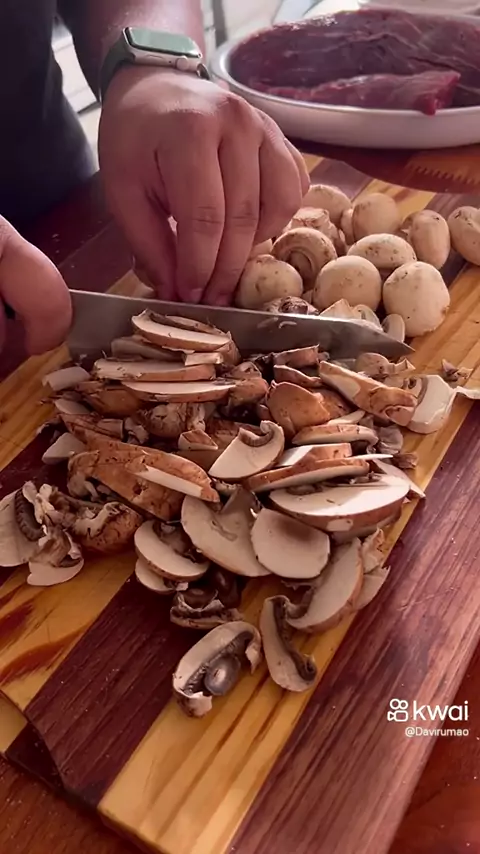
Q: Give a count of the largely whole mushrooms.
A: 10